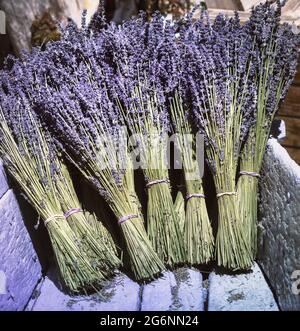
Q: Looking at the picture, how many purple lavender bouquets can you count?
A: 7